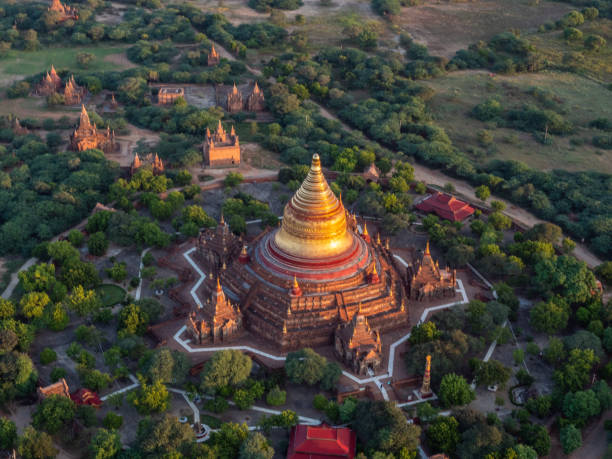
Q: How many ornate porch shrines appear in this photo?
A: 4